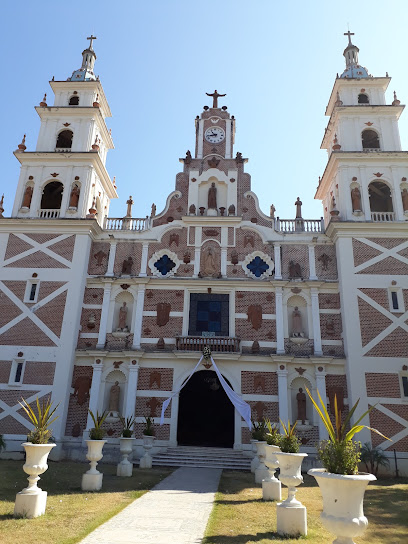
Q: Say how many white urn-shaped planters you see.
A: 9